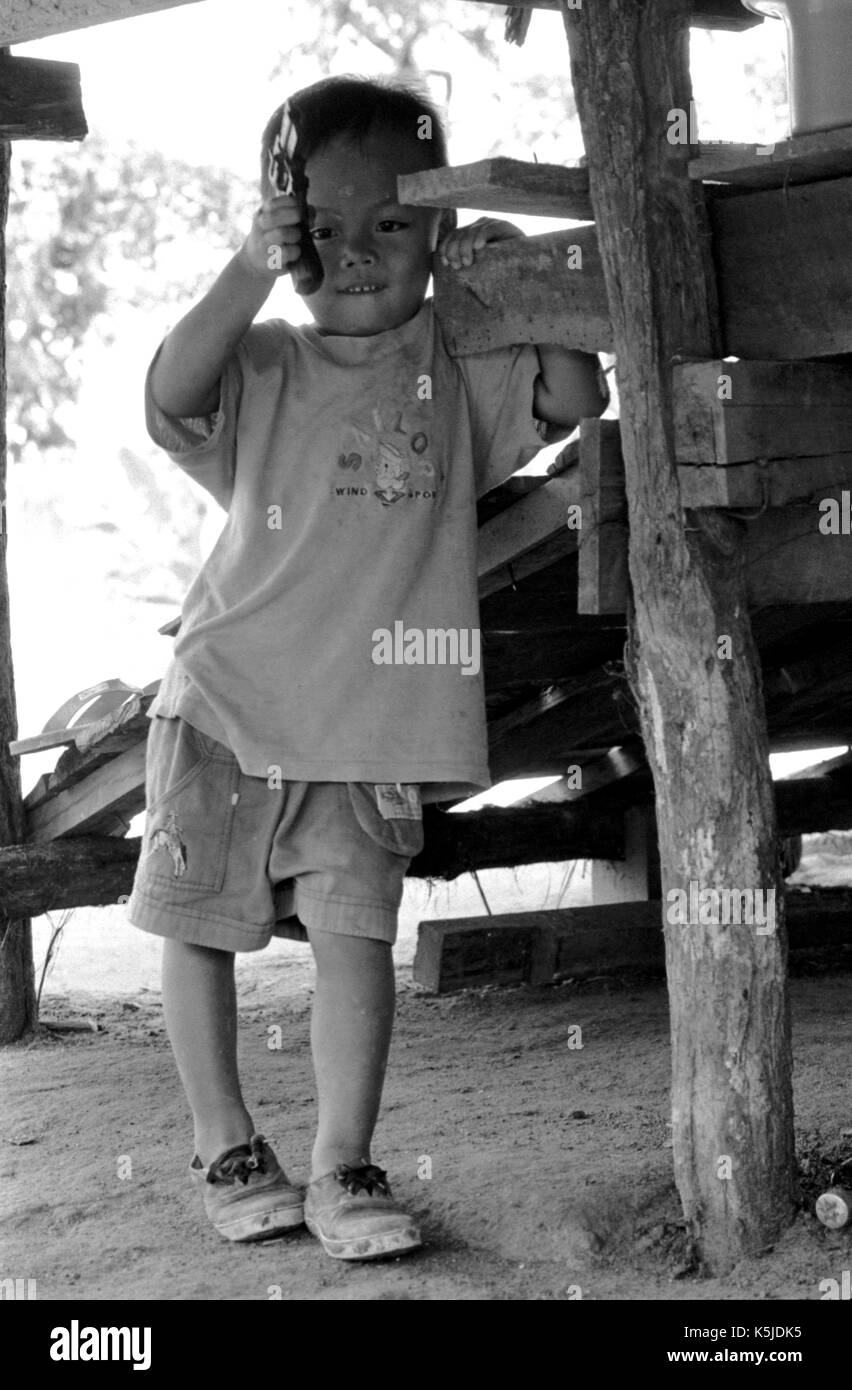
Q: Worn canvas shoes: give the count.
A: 2